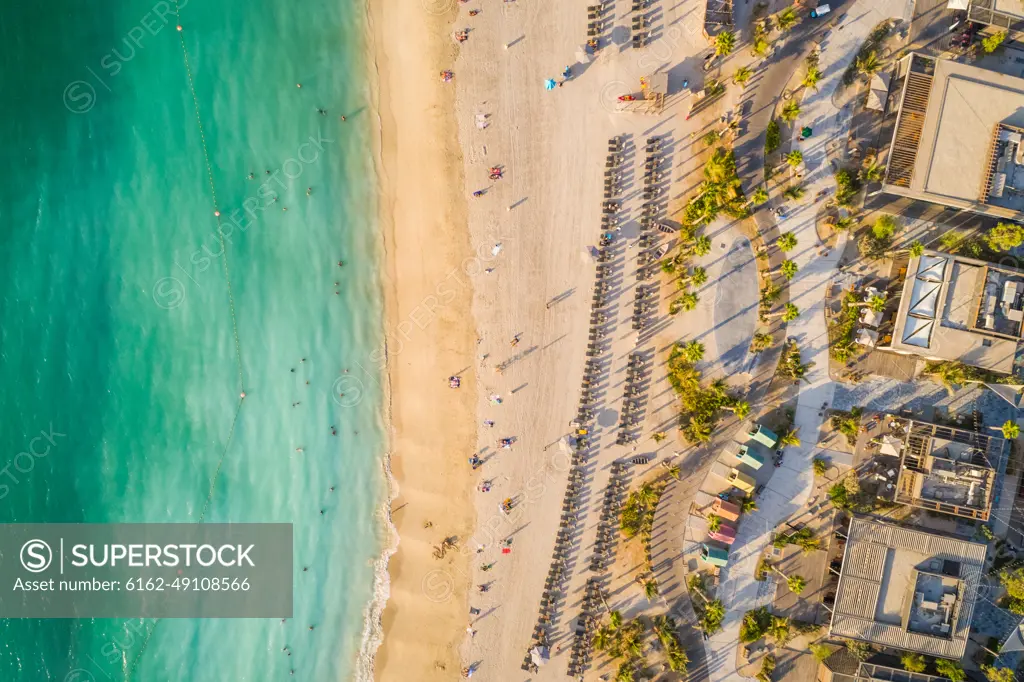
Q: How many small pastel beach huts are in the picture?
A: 6